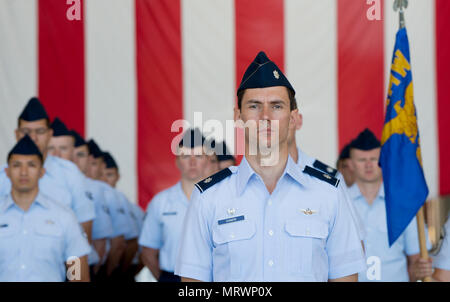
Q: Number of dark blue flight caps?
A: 11